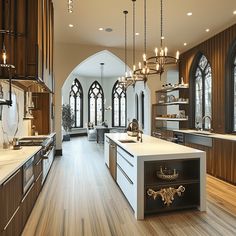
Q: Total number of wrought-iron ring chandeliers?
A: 4